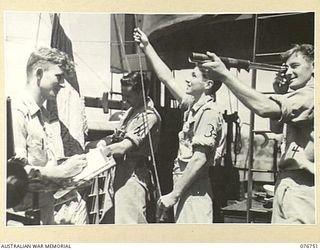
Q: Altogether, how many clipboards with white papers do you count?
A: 1